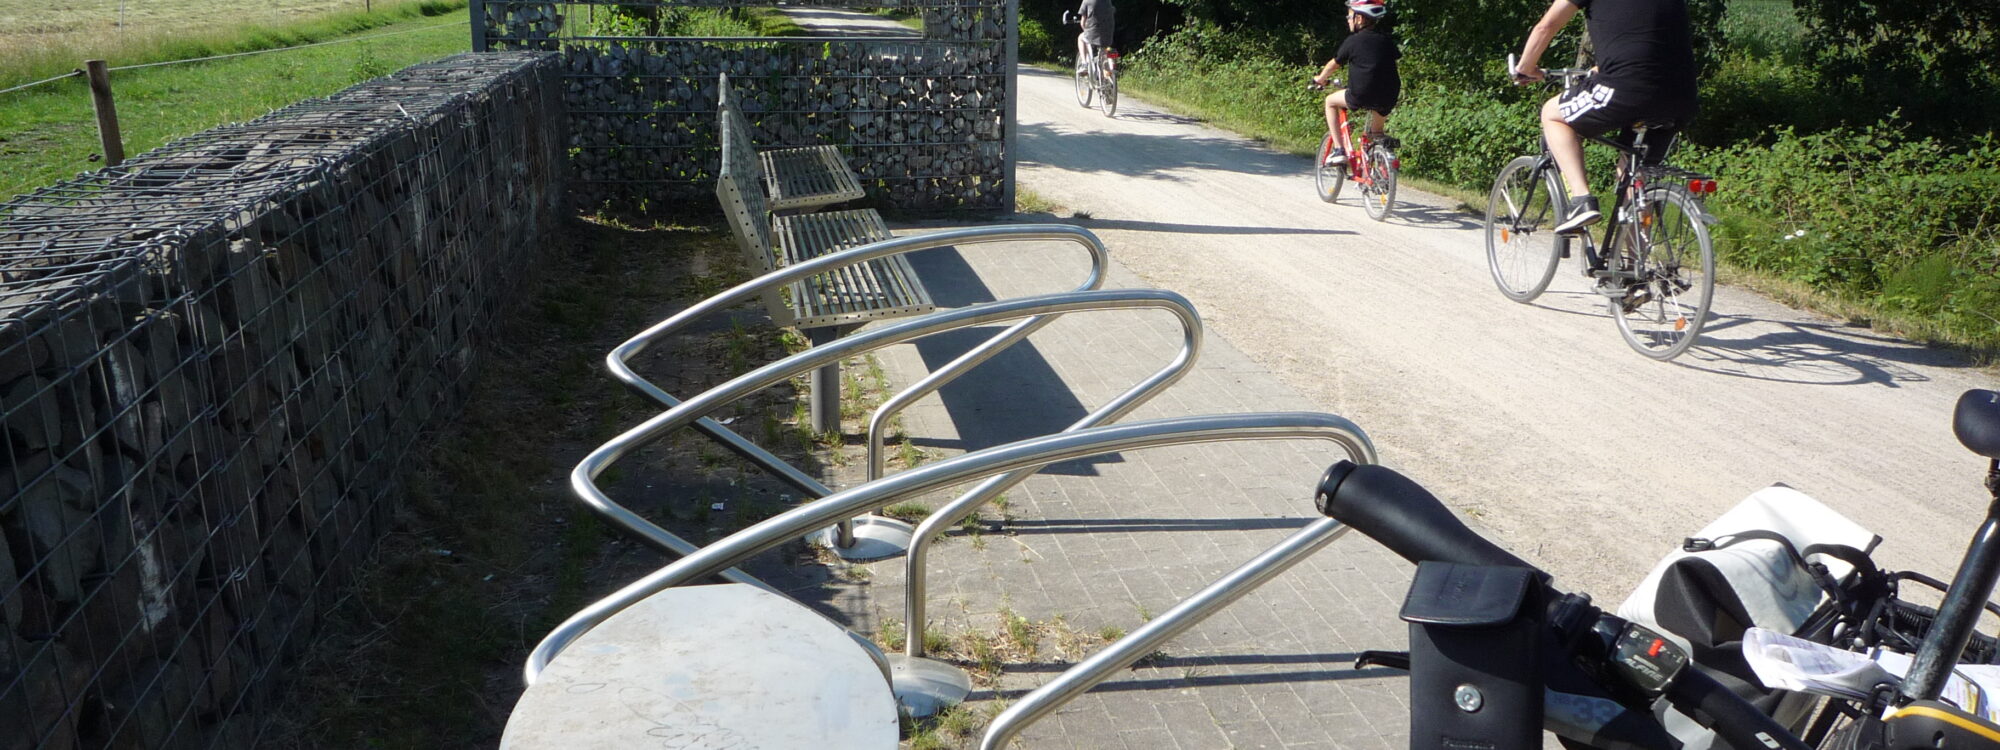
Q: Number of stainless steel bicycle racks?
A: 3